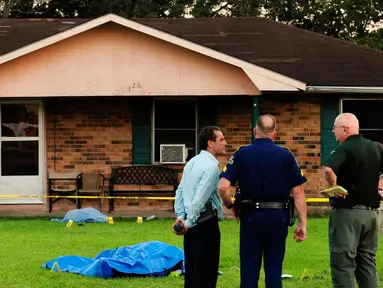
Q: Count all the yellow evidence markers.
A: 5